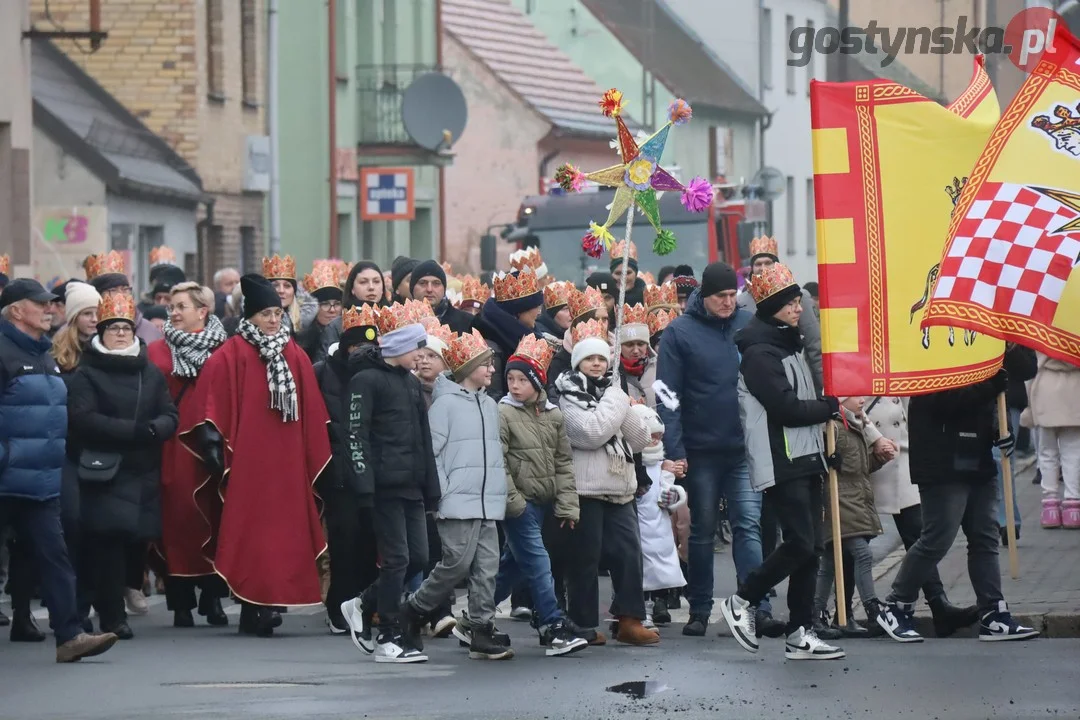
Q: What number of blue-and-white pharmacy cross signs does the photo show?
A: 1